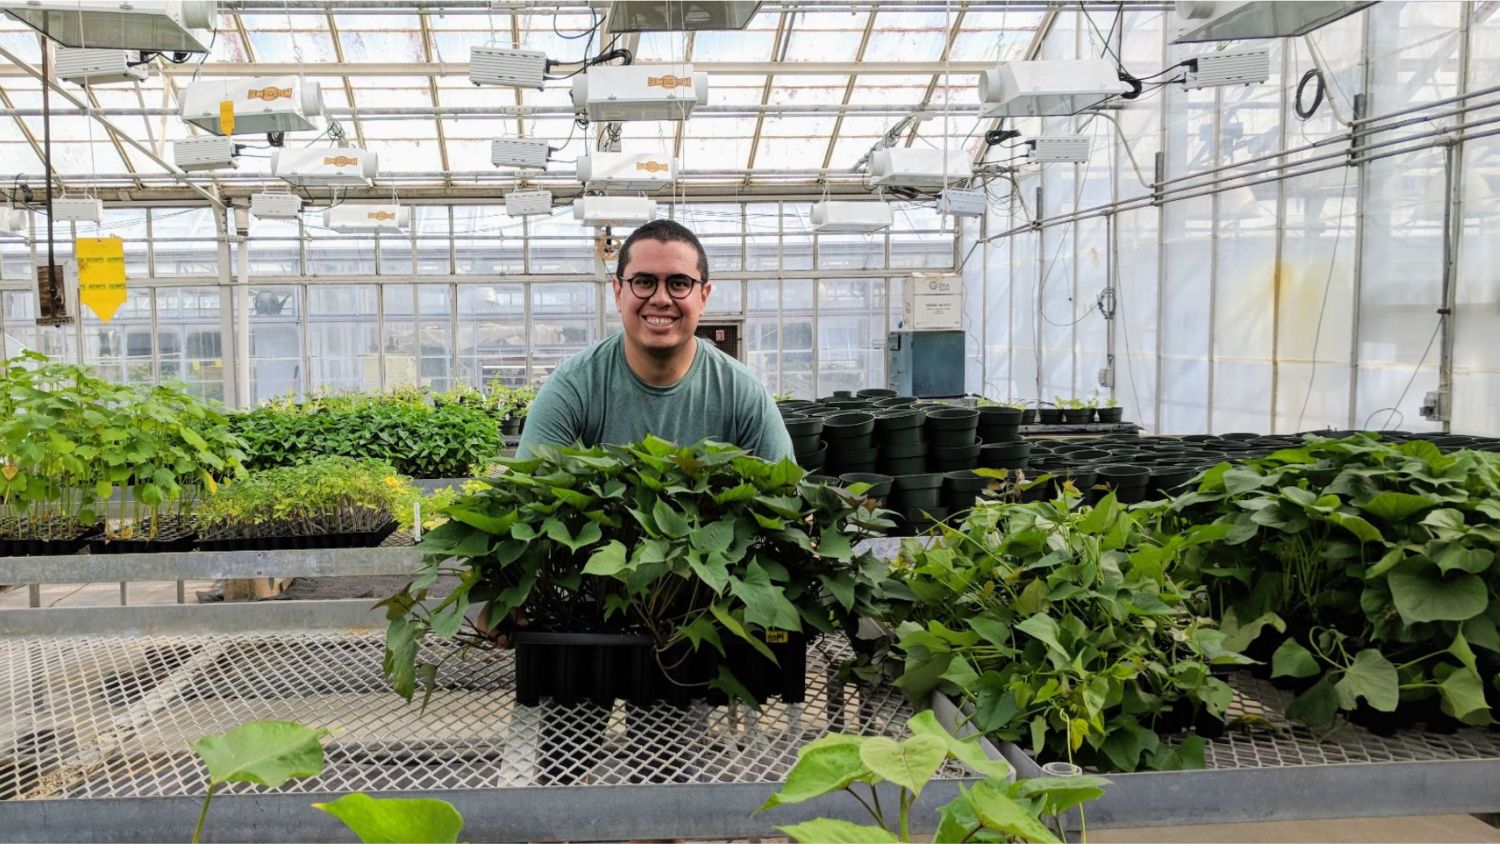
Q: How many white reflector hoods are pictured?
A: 13